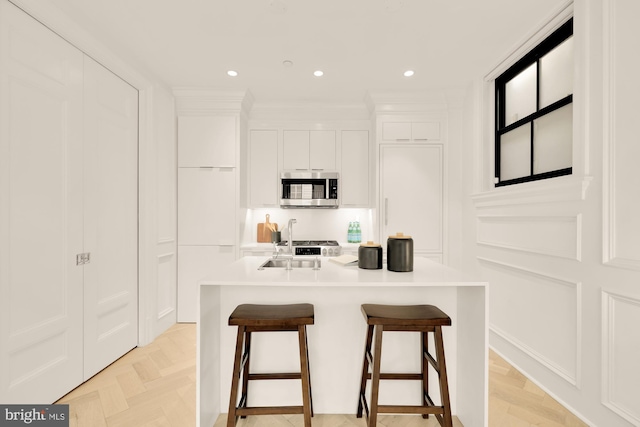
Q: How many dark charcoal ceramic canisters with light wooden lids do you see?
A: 2